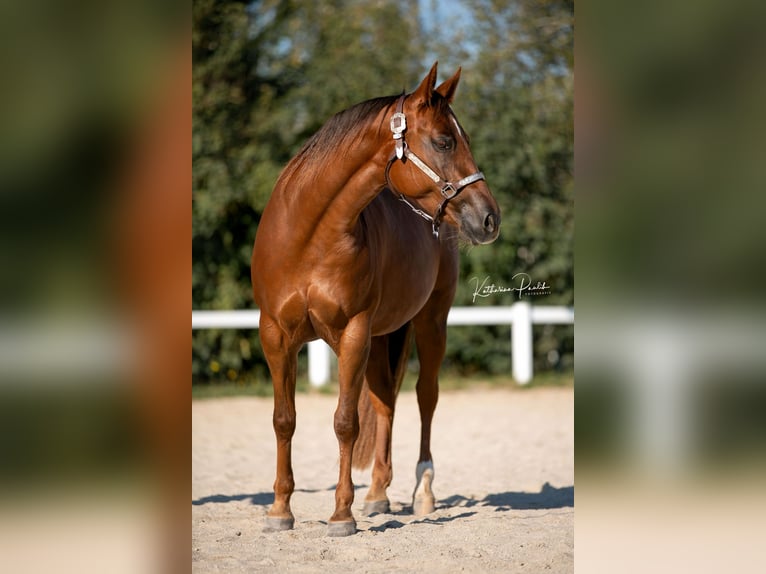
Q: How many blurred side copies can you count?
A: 2